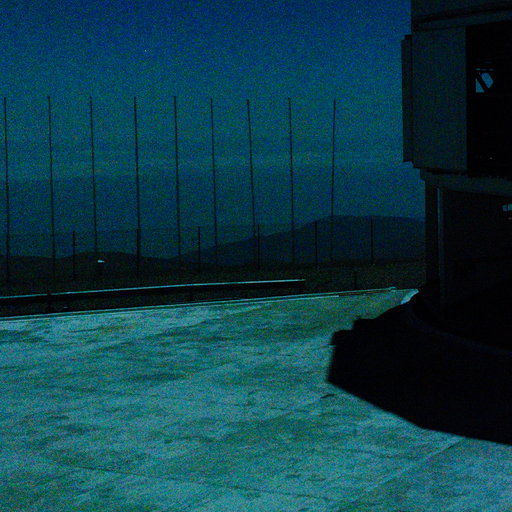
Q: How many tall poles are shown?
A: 9